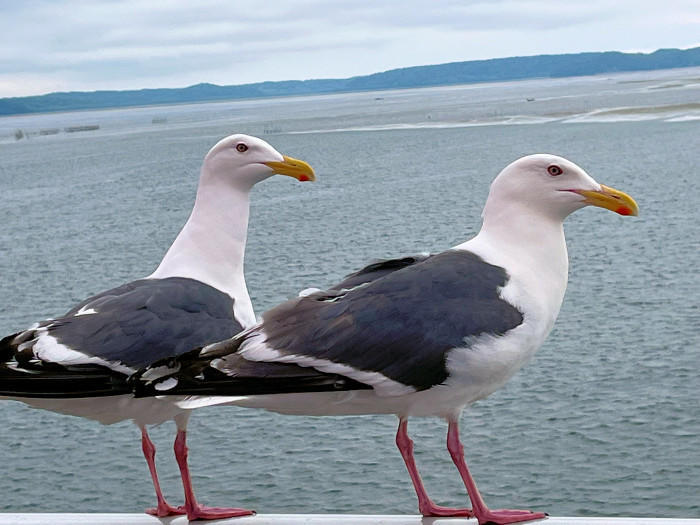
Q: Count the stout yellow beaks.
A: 2